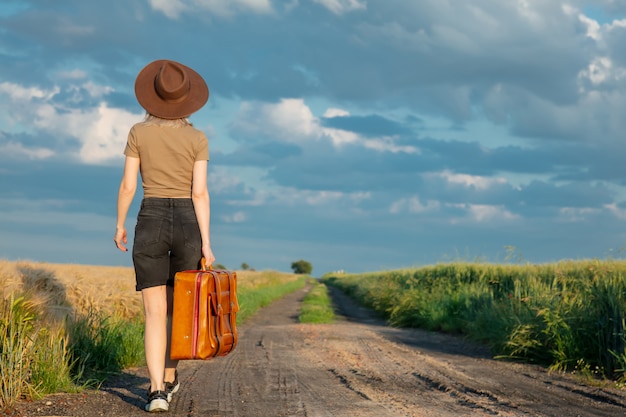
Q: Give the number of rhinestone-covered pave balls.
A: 0